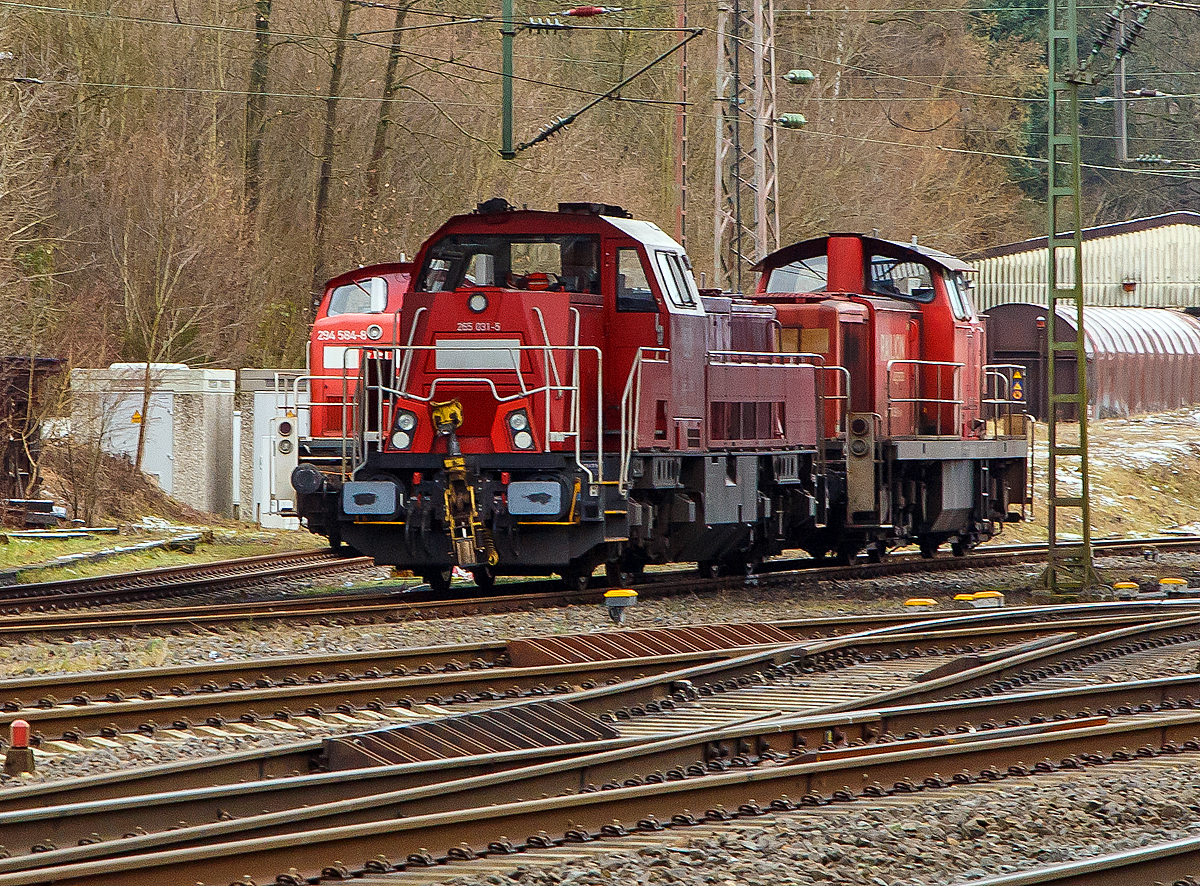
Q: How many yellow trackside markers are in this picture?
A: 6